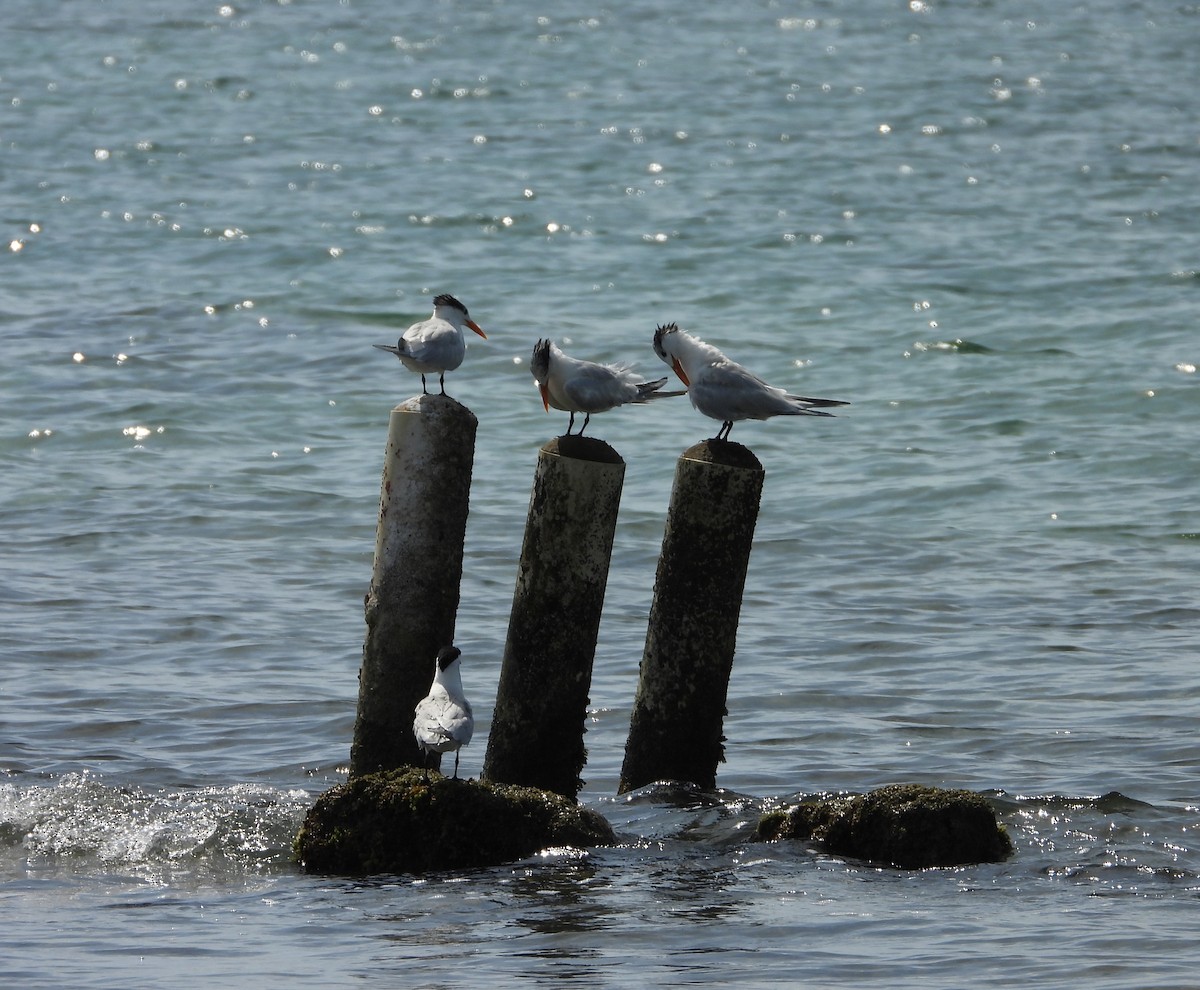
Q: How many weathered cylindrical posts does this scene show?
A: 3